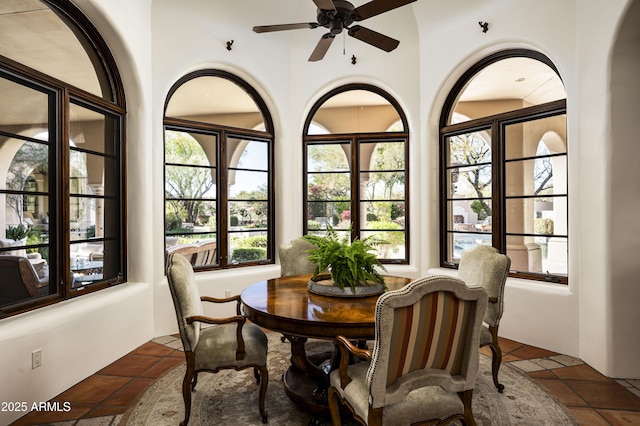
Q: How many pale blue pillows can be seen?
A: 0